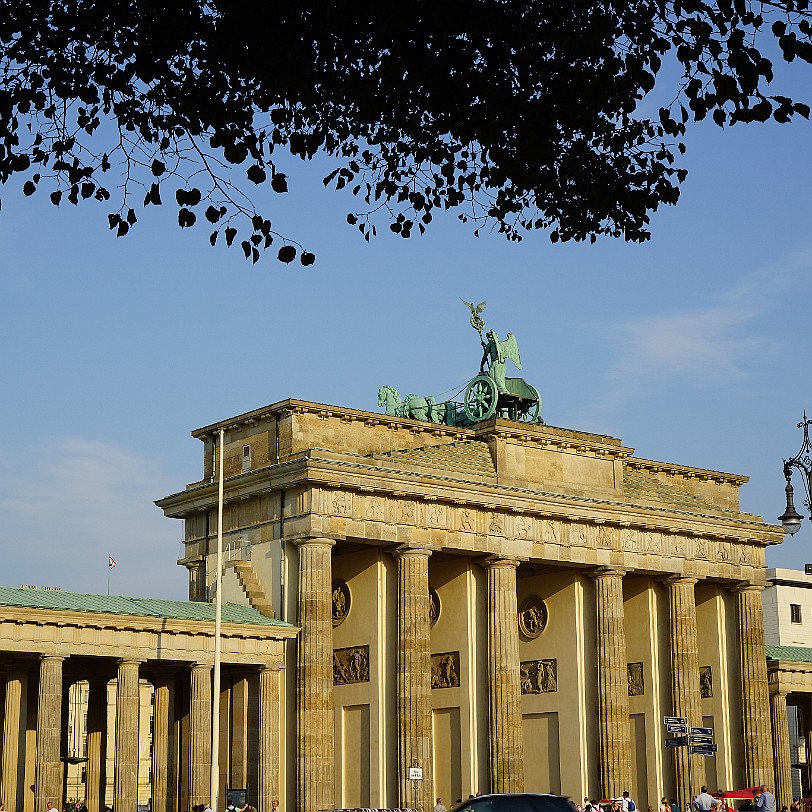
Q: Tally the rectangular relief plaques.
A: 5